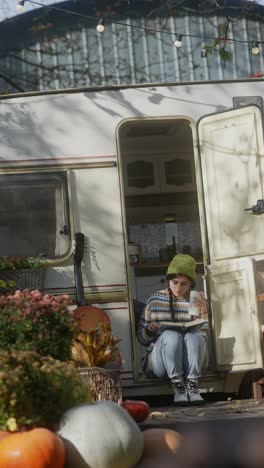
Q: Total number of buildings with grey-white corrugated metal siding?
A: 1